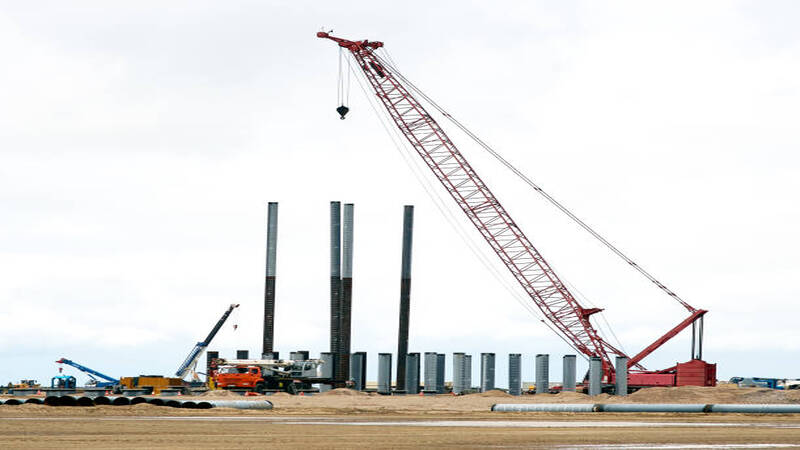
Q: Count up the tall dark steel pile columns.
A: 4